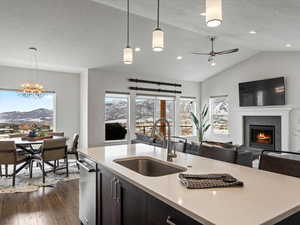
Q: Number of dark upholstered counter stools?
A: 3